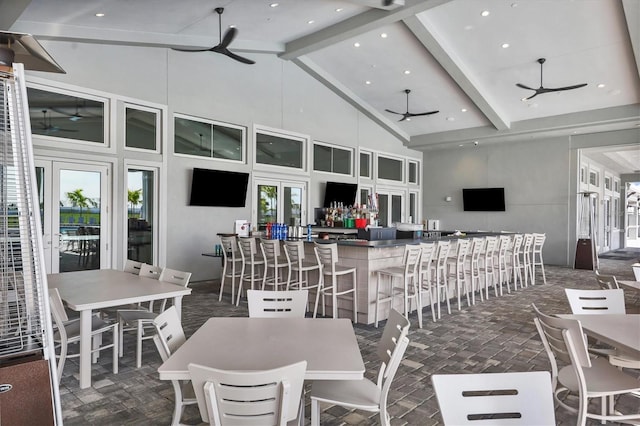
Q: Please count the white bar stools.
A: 15